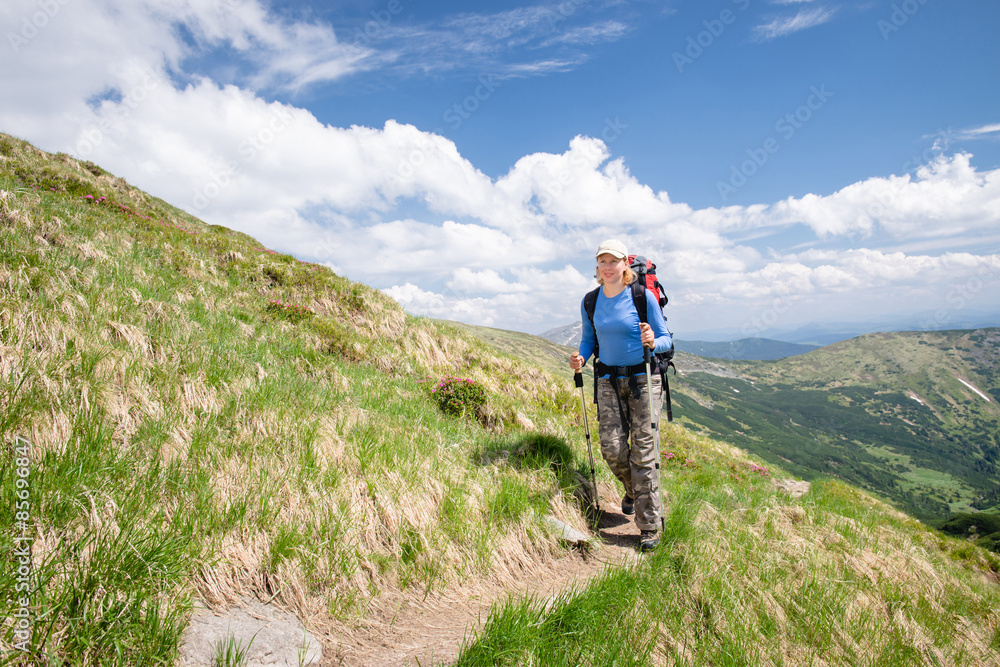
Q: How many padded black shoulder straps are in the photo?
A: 2